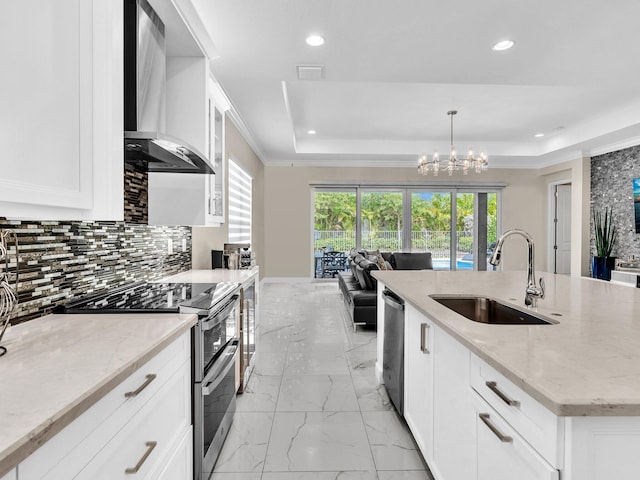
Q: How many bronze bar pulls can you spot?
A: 5